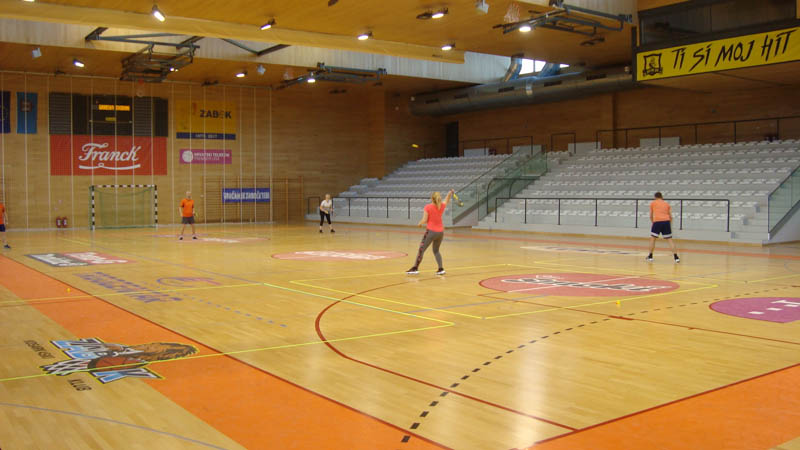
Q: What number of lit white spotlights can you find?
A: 11